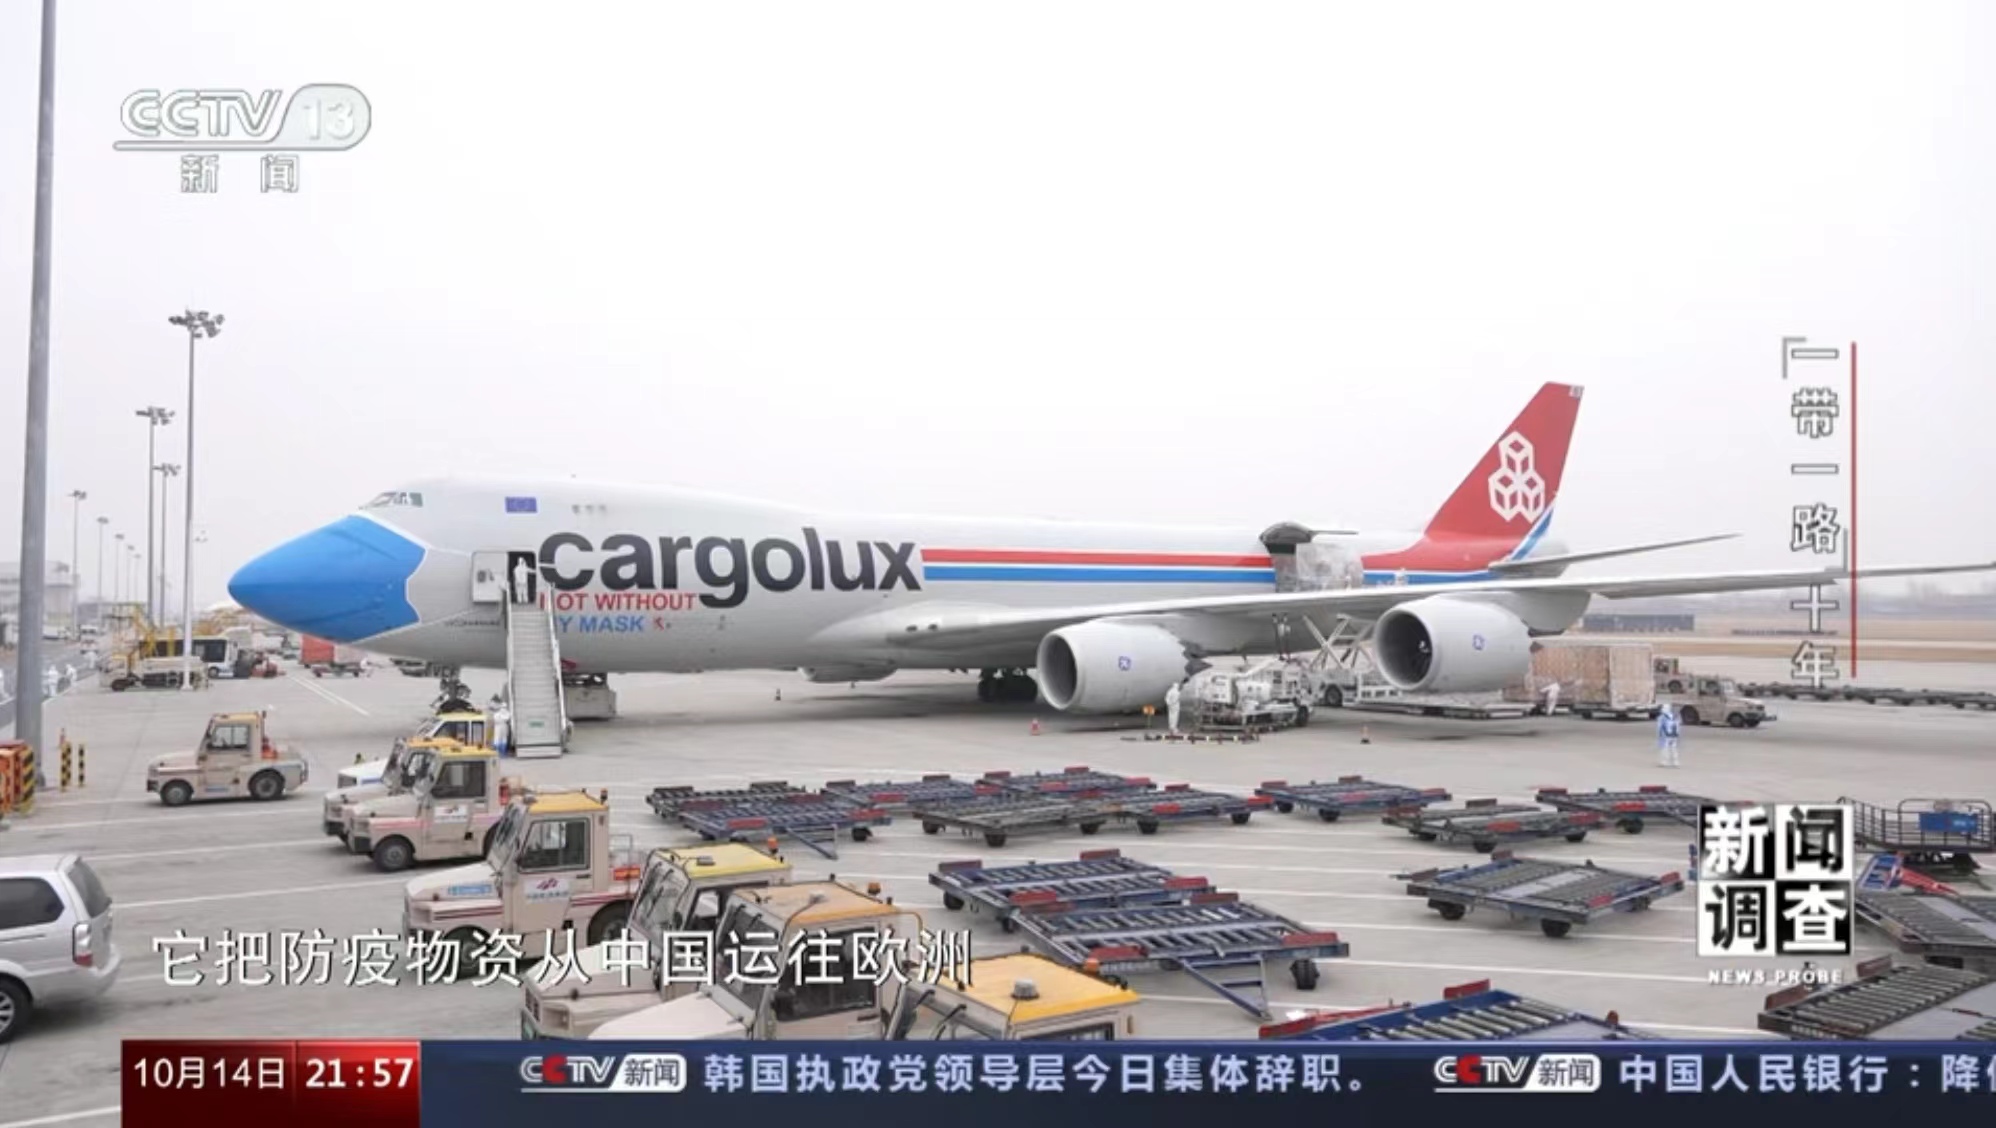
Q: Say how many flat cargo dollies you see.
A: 15